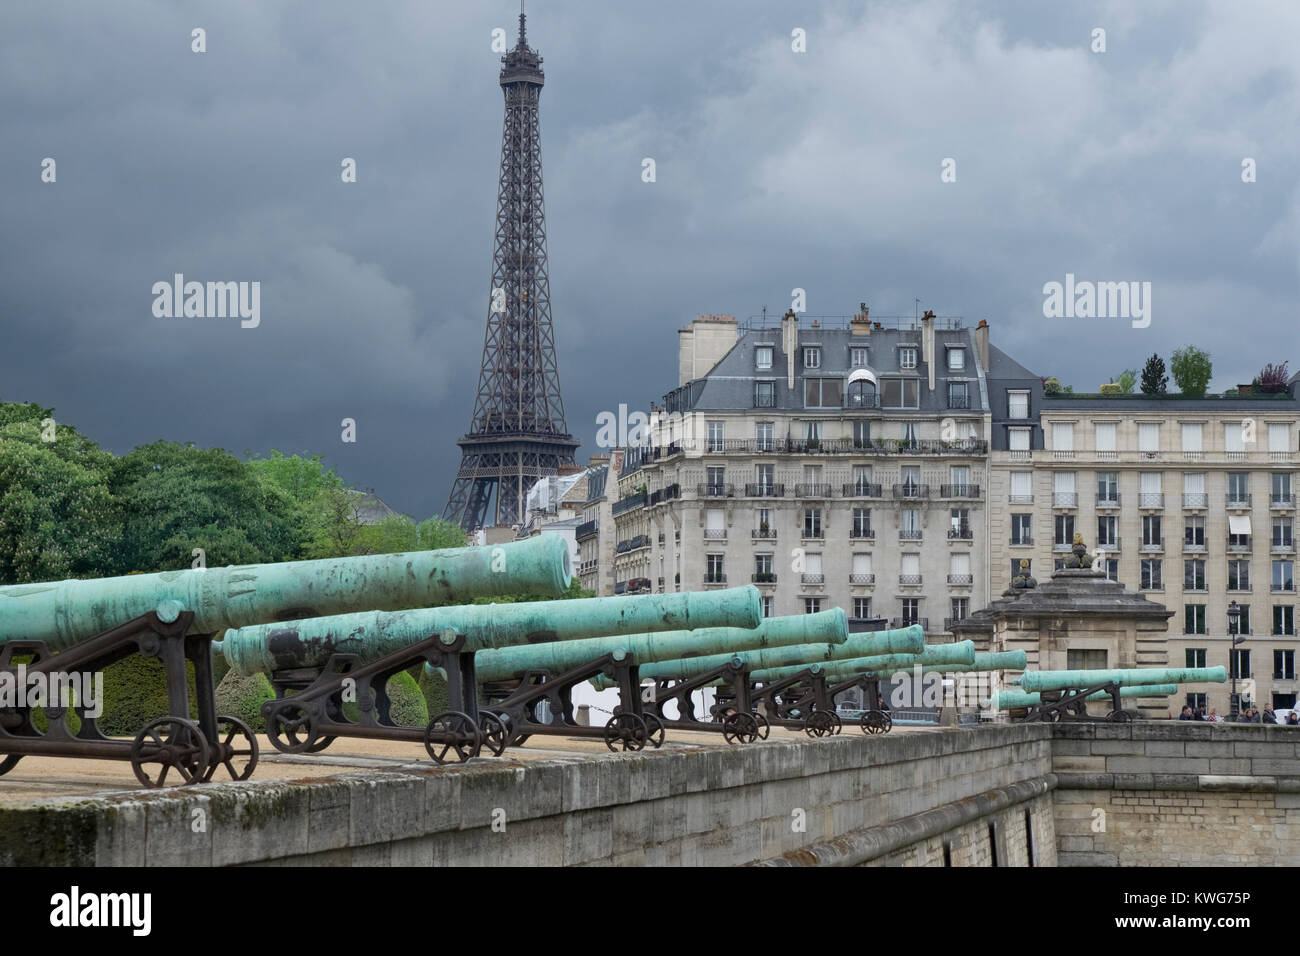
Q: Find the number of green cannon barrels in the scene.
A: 8